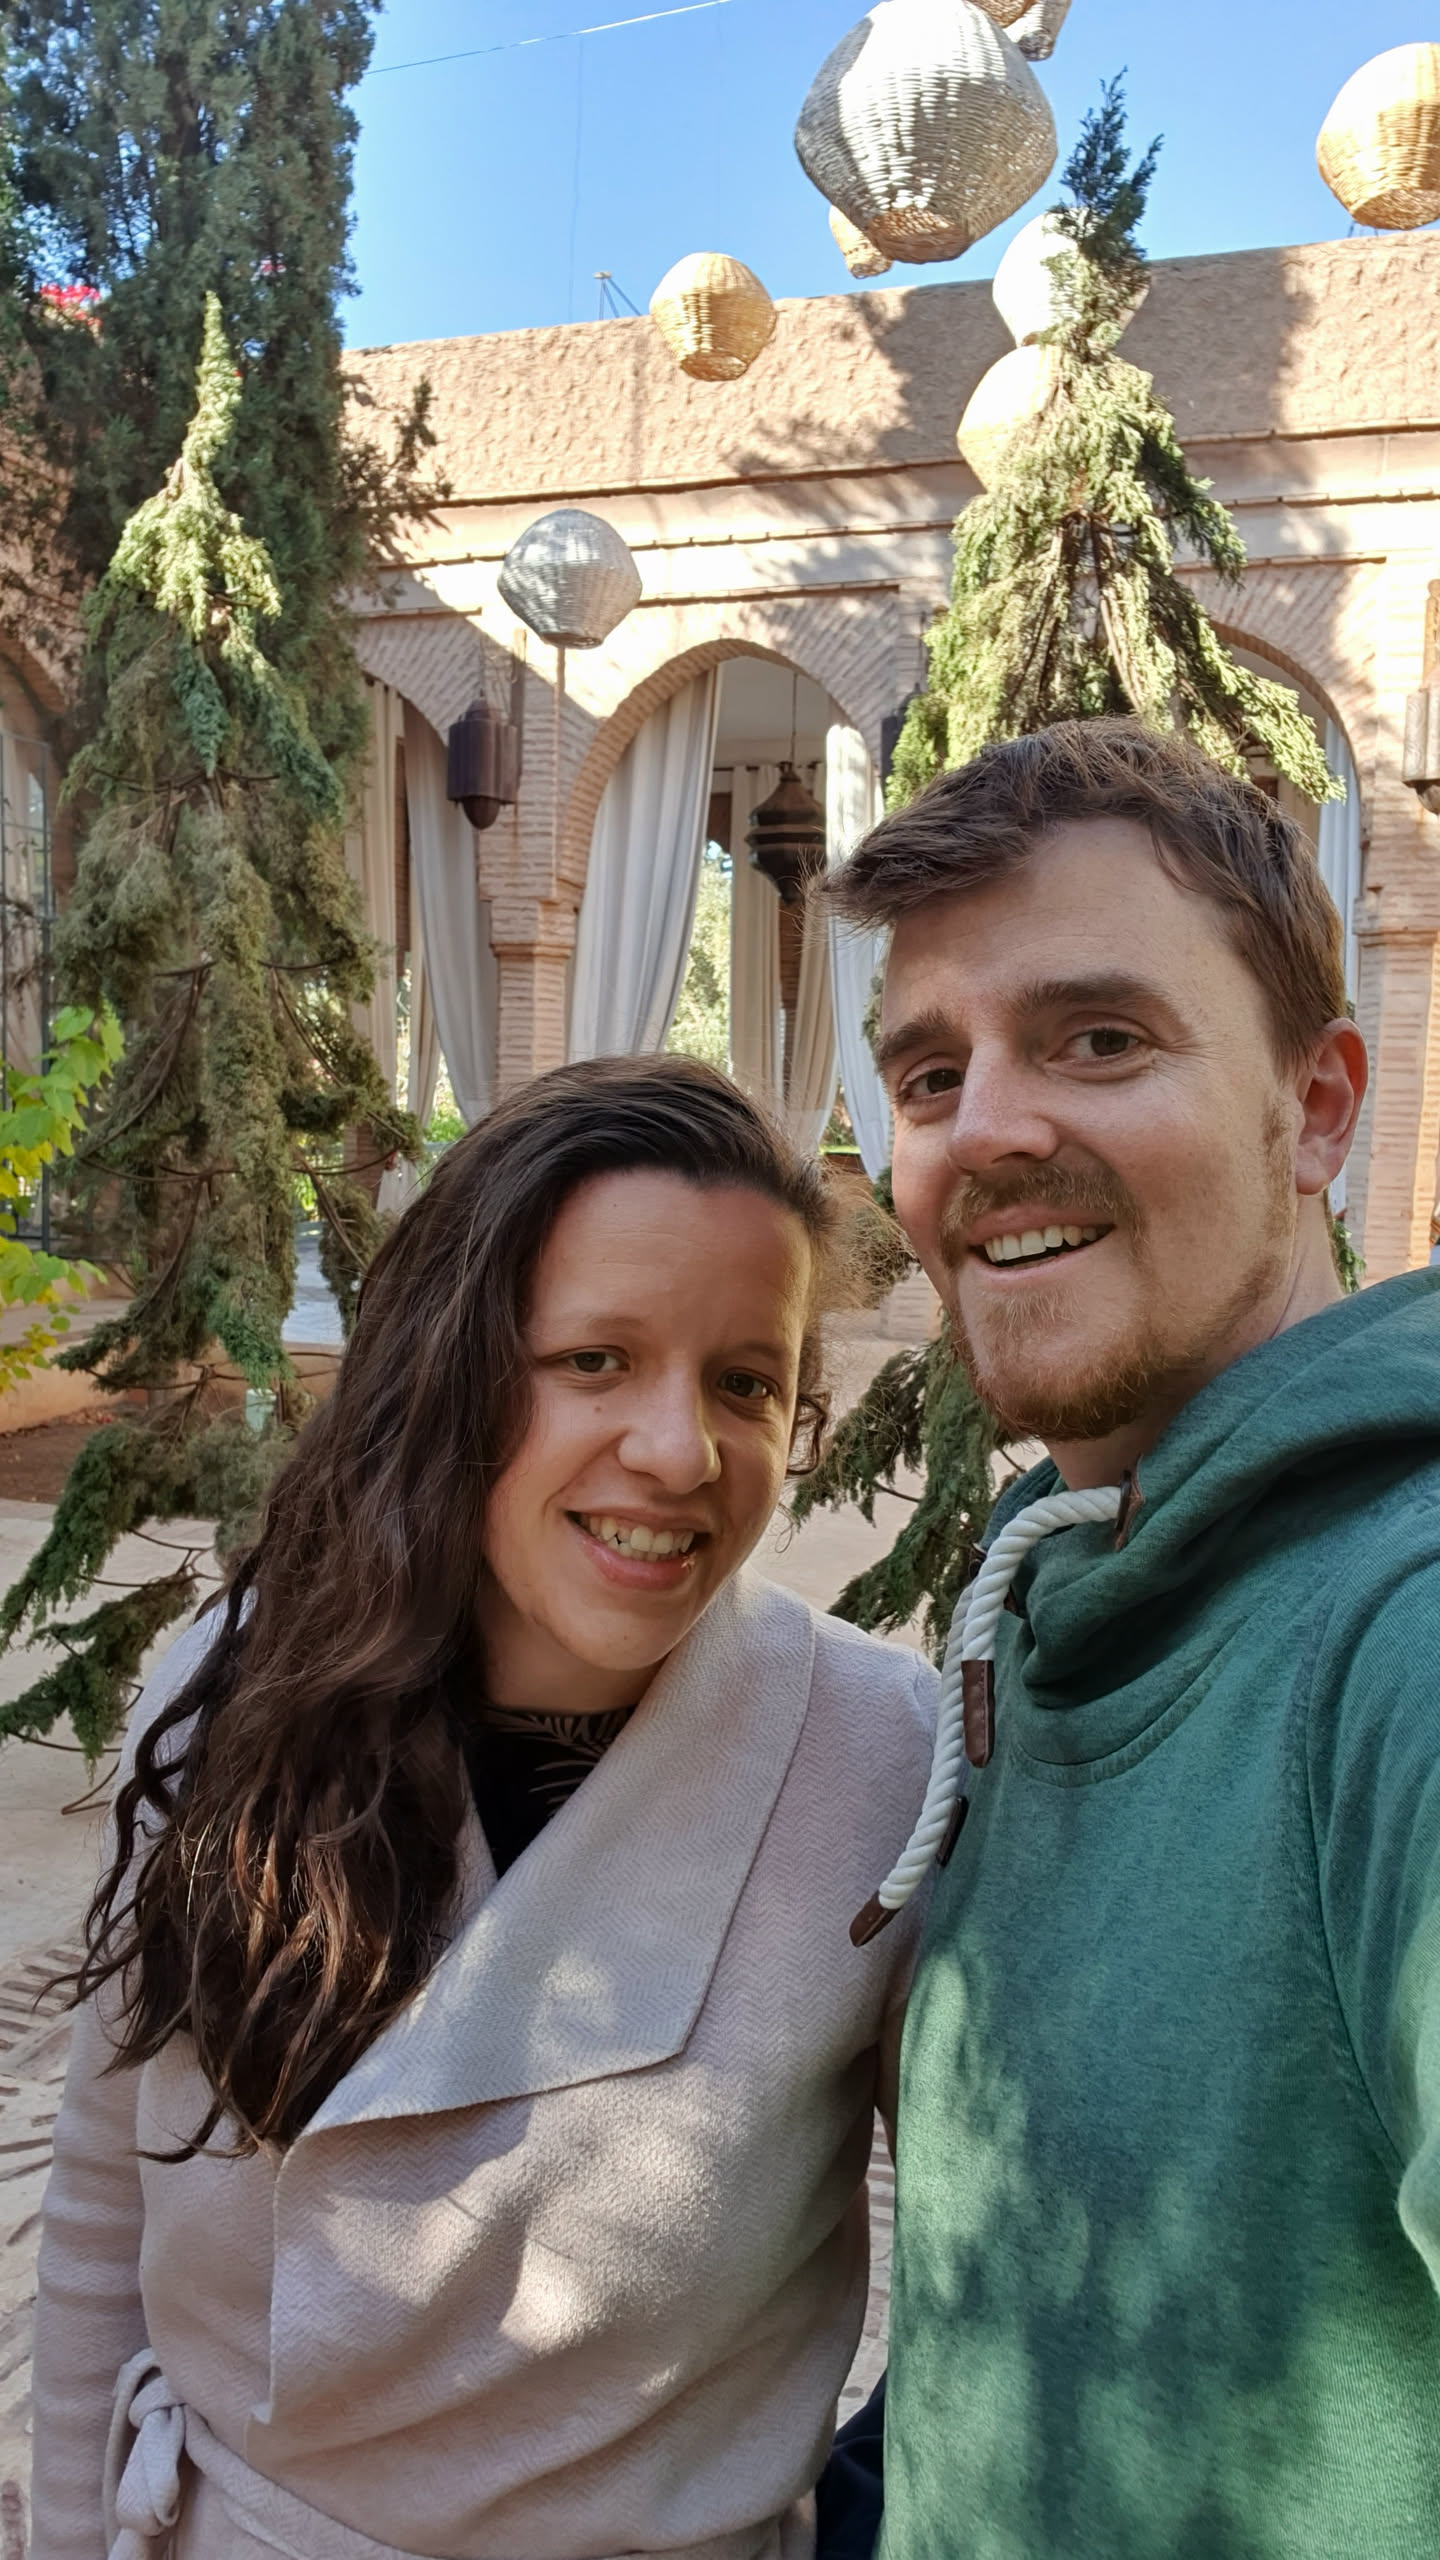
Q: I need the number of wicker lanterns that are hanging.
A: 9